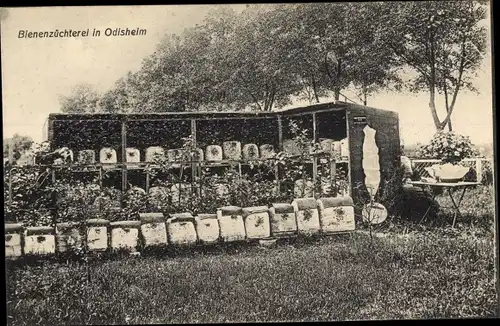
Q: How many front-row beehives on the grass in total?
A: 13